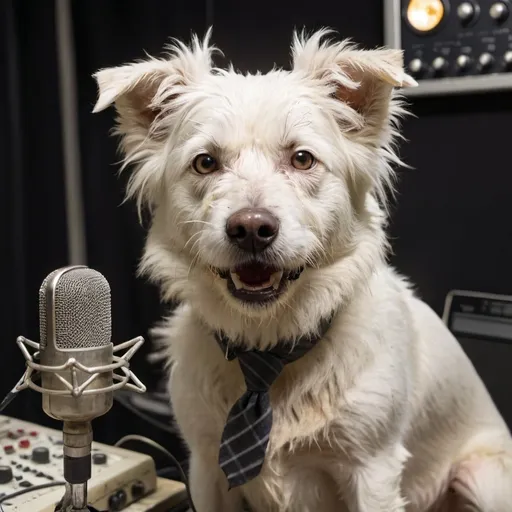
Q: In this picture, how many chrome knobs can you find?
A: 7